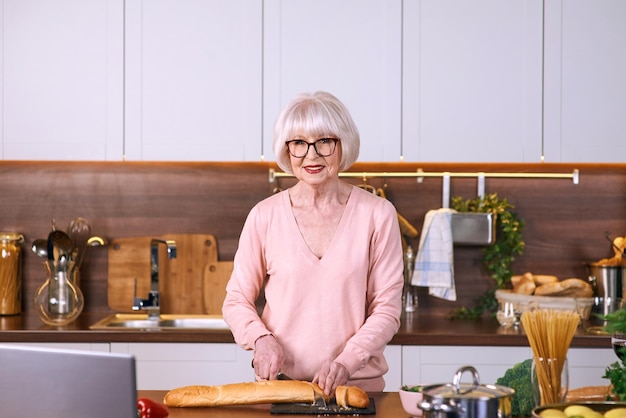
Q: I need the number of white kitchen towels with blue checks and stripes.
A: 1